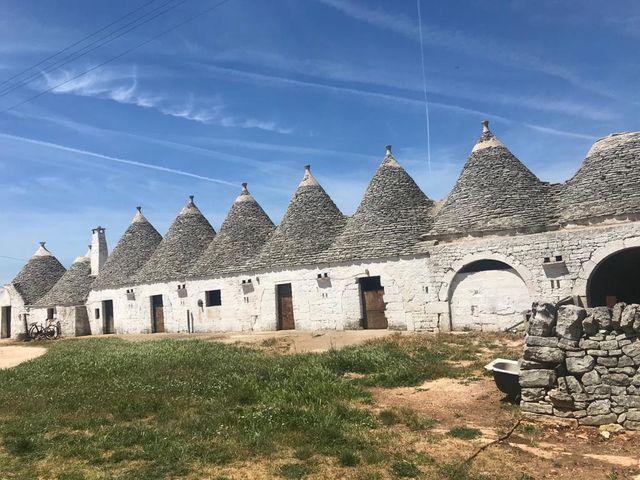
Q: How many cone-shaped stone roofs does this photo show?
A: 9